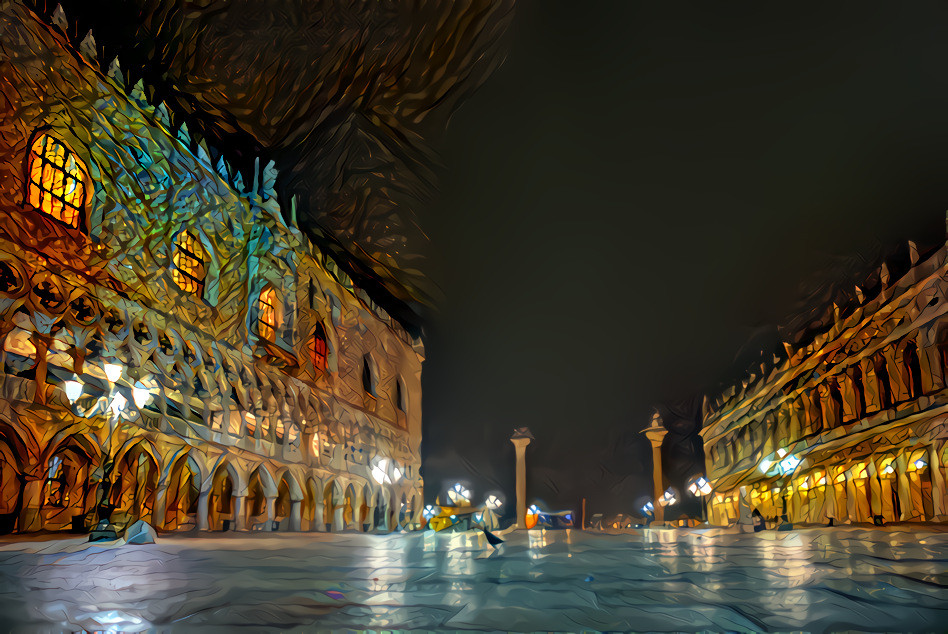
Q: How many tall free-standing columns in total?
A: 2